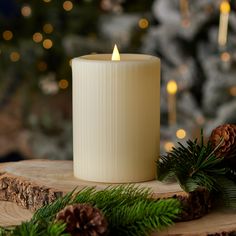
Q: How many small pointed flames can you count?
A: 1